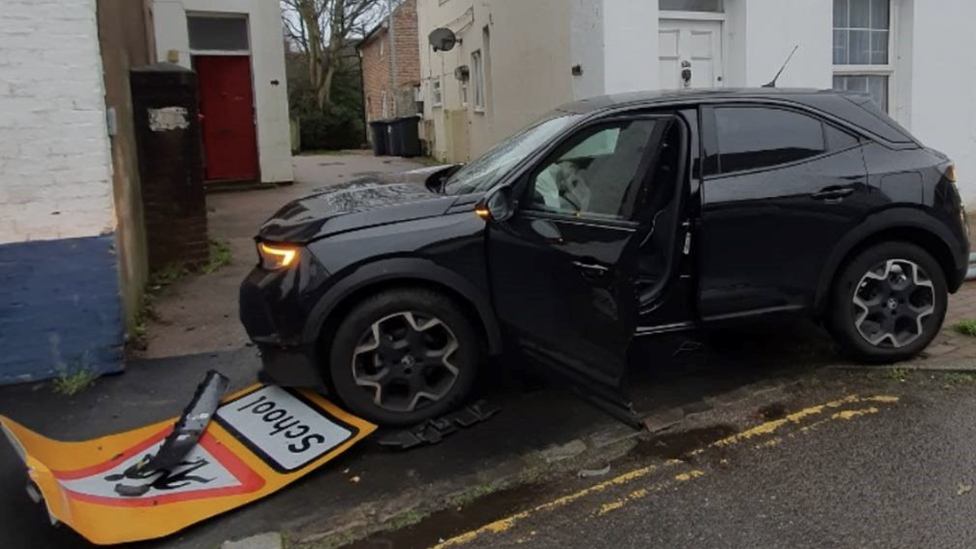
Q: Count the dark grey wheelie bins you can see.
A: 3